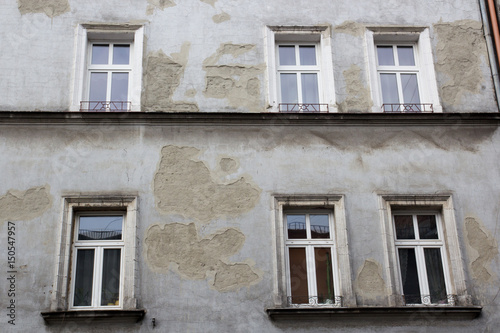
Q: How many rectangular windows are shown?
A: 6